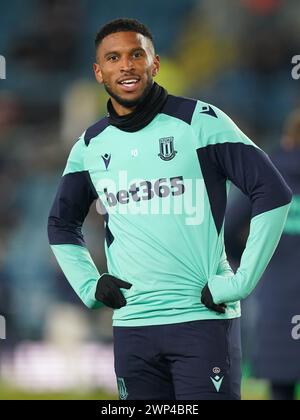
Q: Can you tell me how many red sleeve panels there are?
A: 0